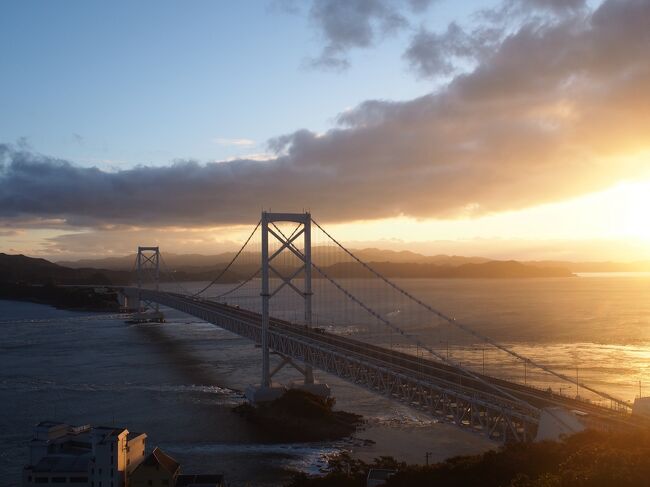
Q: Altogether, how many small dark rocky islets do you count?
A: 1